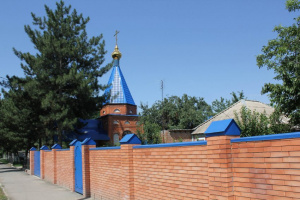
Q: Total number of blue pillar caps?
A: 7